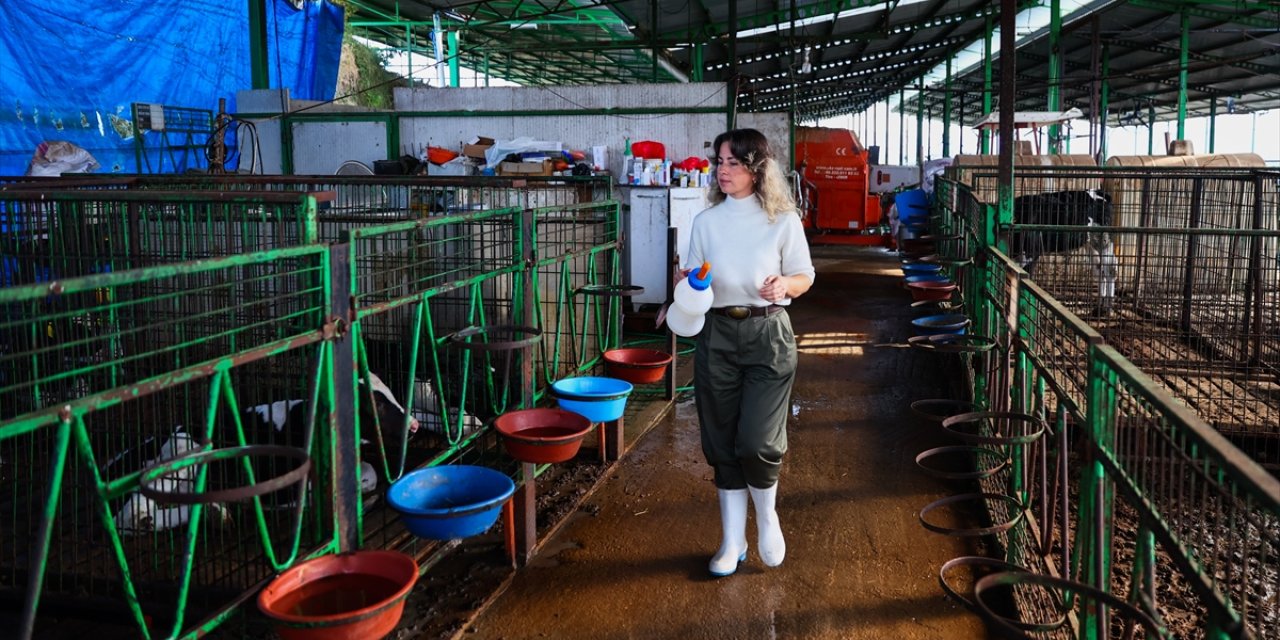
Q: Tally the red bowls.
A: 4